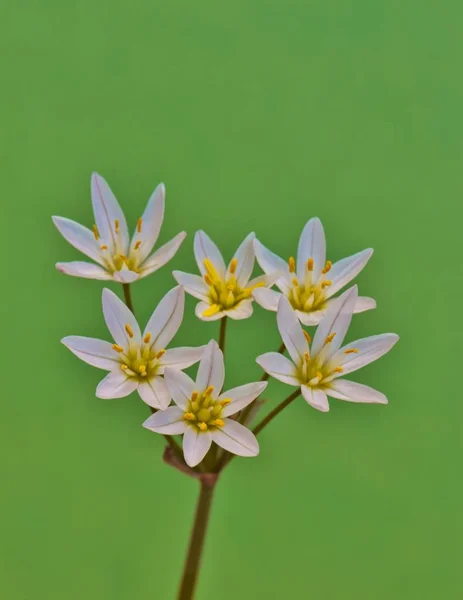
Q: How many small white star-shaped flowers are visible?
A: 6